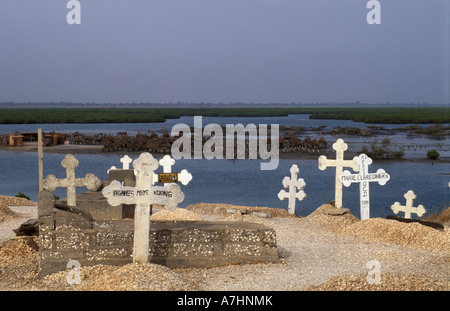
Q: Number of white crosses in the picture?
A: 8